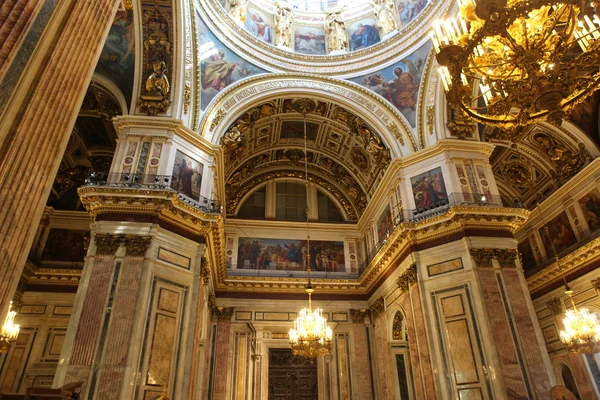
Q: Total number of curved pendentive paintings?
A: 2